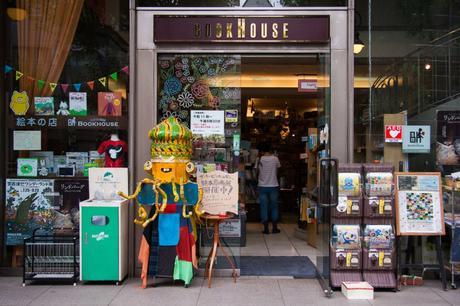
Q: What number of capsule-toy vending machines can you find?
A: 4